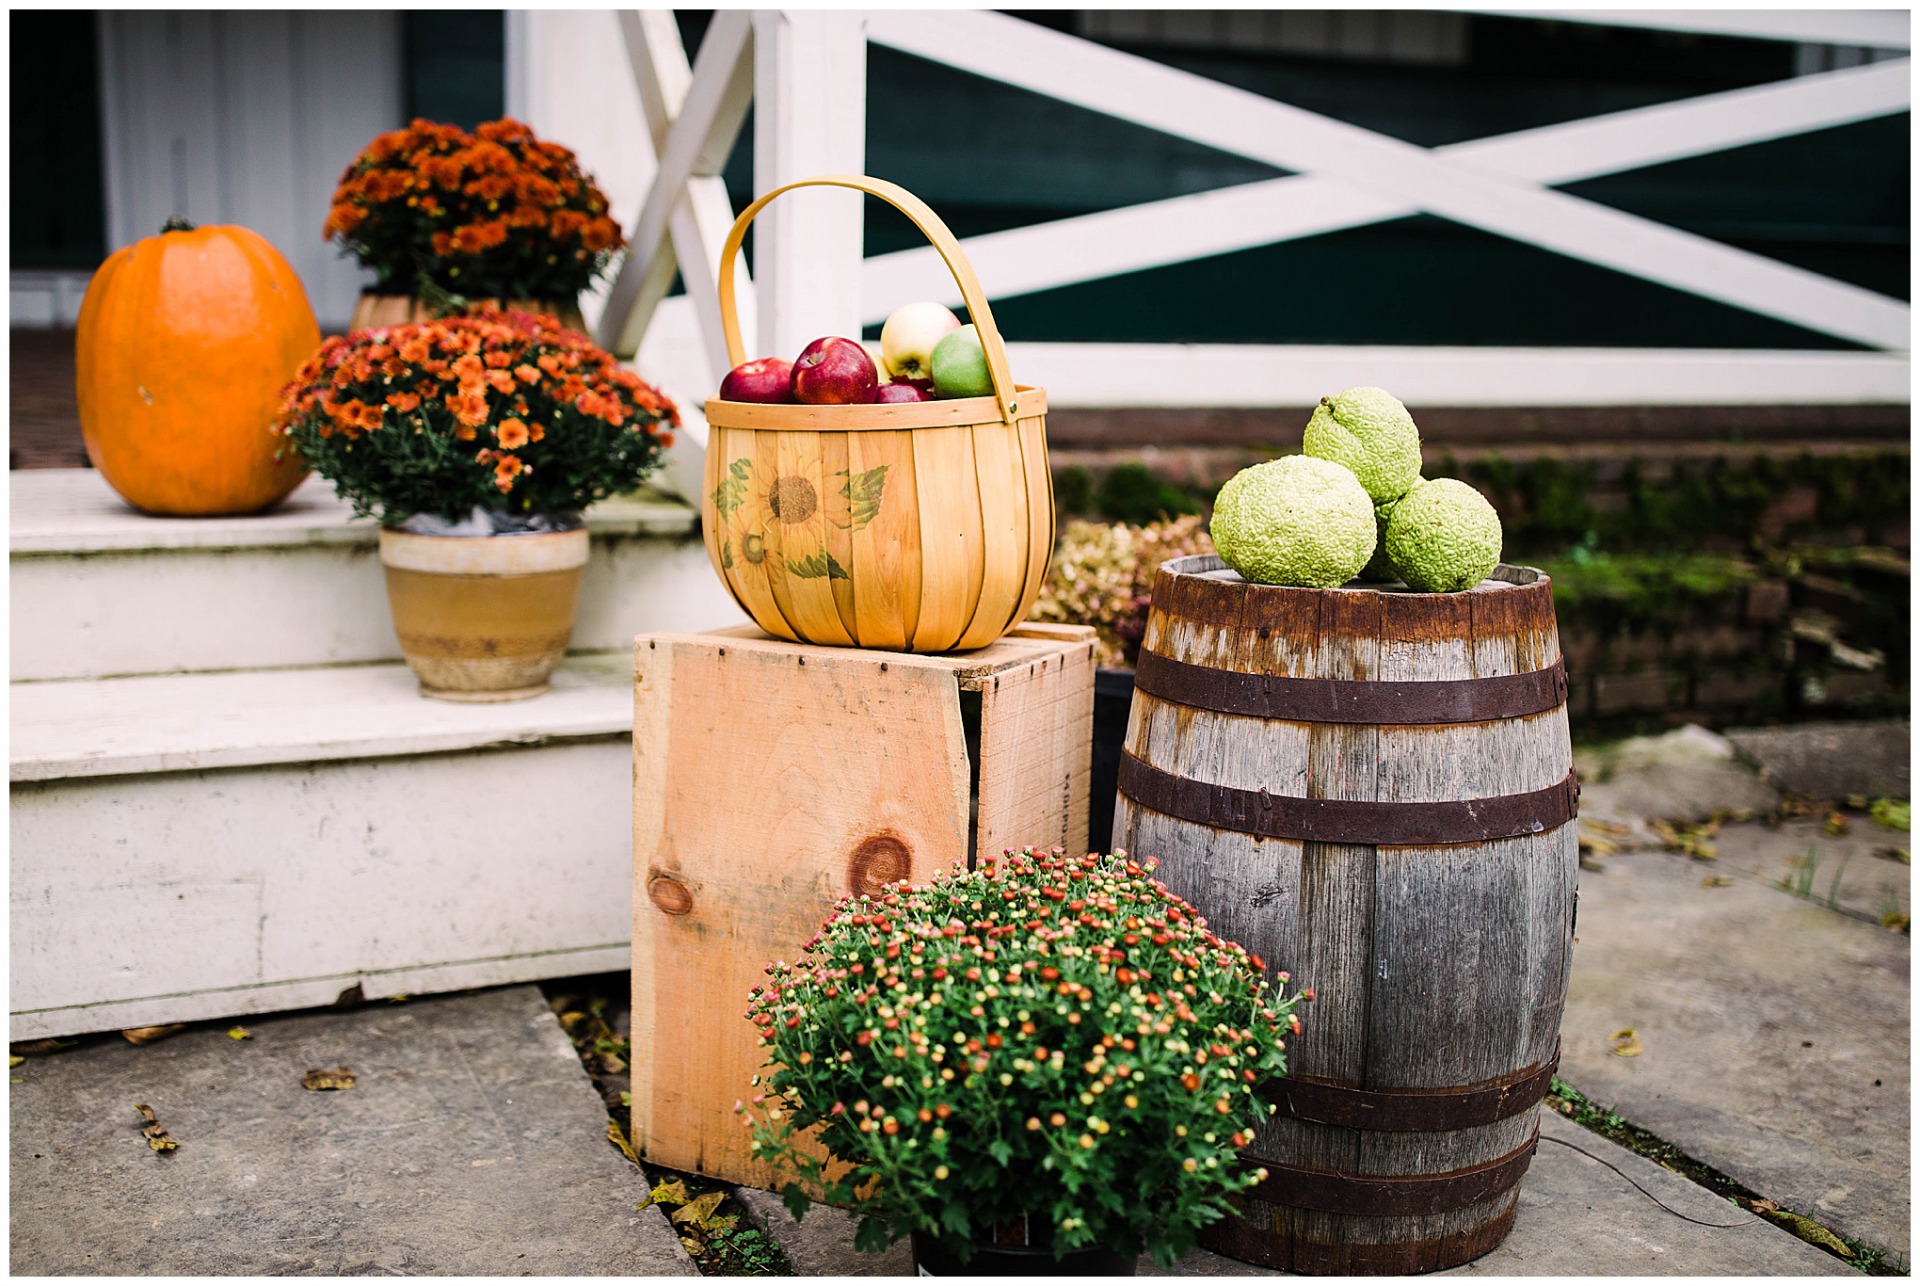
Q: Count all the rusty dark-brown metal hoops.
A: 4